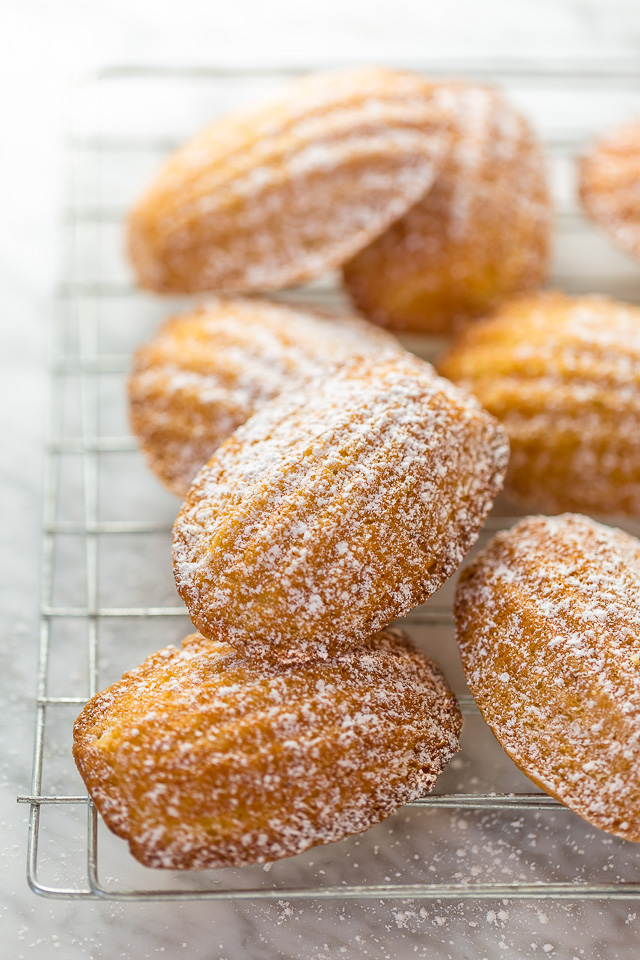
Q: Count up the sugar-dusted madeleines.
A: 8